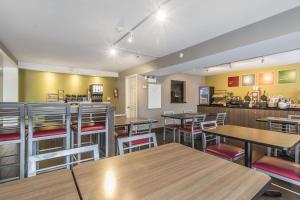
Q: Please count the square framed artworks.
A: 4